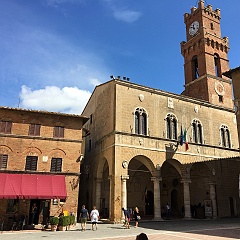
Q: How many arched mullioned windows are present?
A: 4